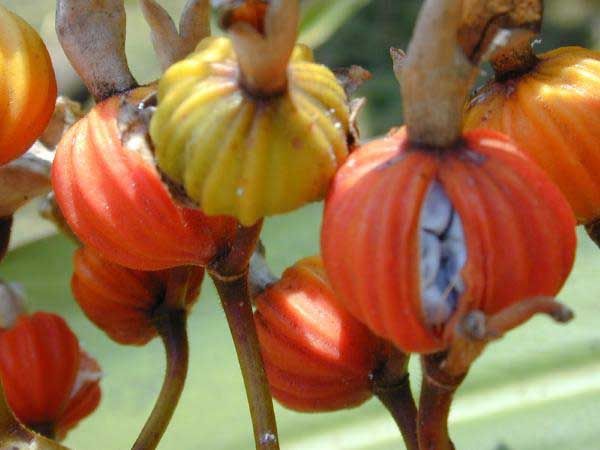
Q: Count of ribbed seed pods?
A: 8